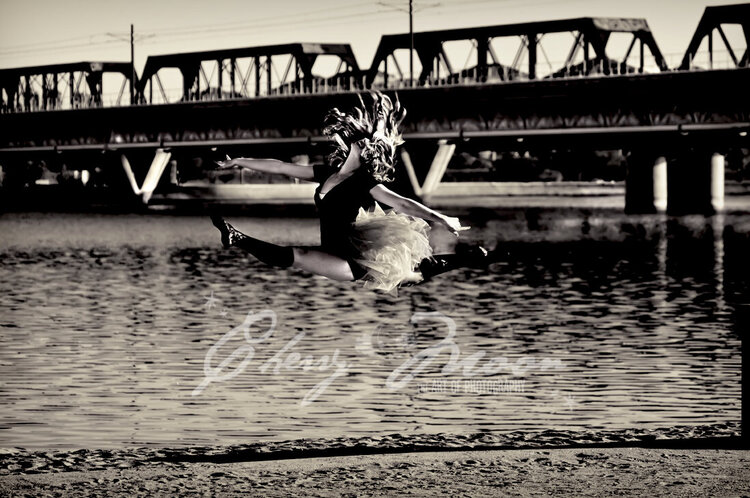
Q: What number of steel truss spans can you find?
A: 4